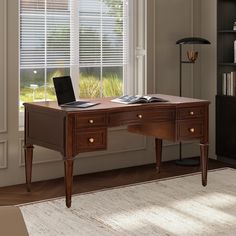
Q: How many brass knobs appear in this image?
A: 5